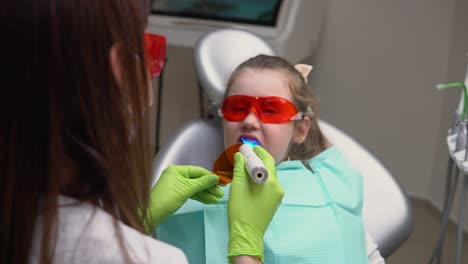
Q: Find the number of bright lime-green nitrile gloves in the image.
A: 2